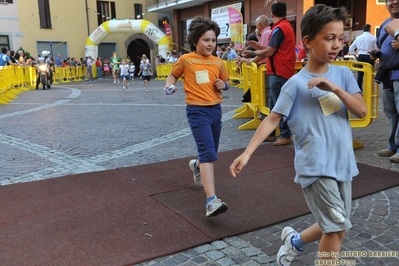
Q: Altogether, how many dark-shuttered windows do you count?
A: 3